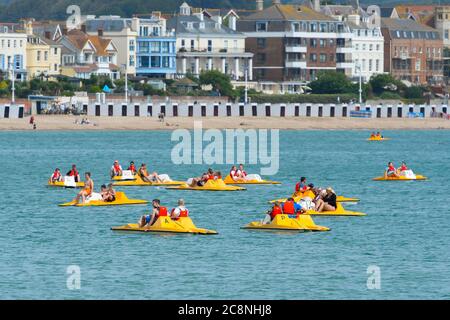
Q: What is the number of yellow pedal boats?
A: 12